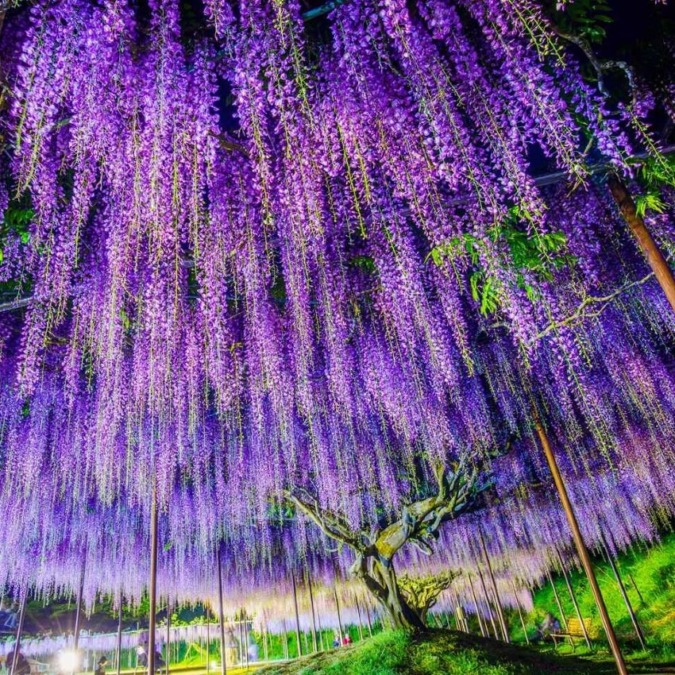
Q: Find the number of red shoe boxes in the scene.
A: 0